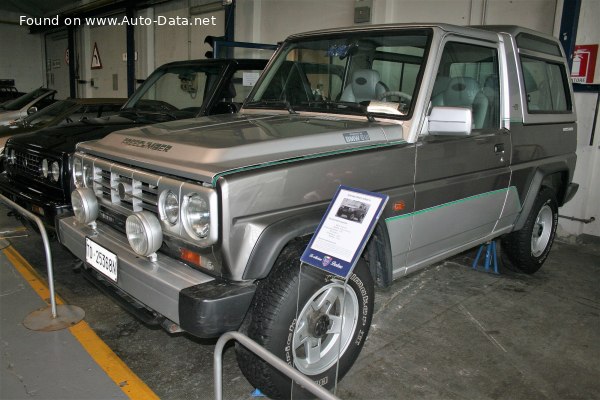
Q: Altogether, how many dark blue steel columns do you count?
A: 4